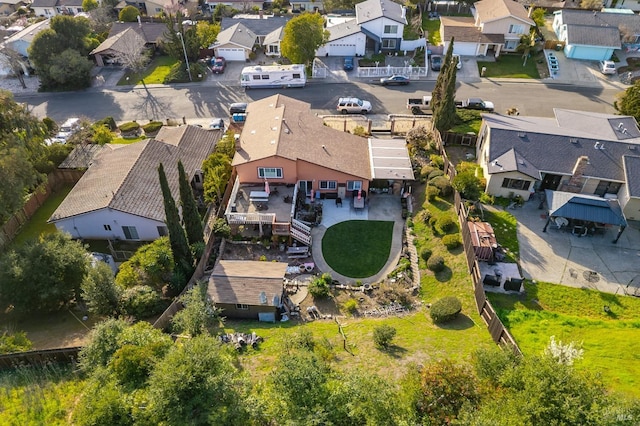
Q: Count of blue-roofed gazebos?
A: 1